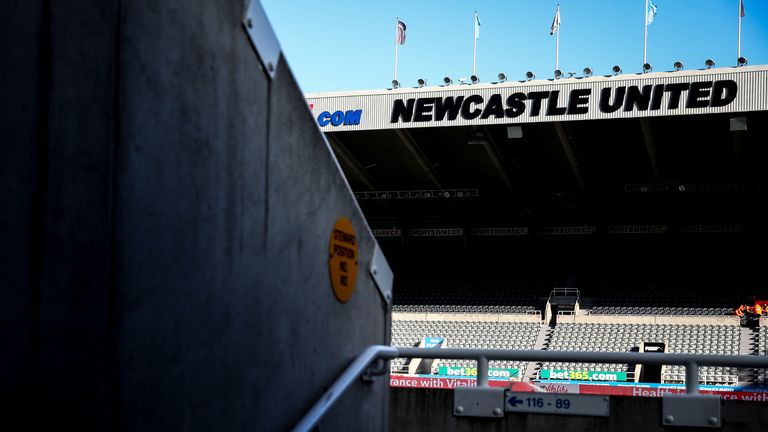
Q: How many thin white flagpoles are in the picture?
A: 5